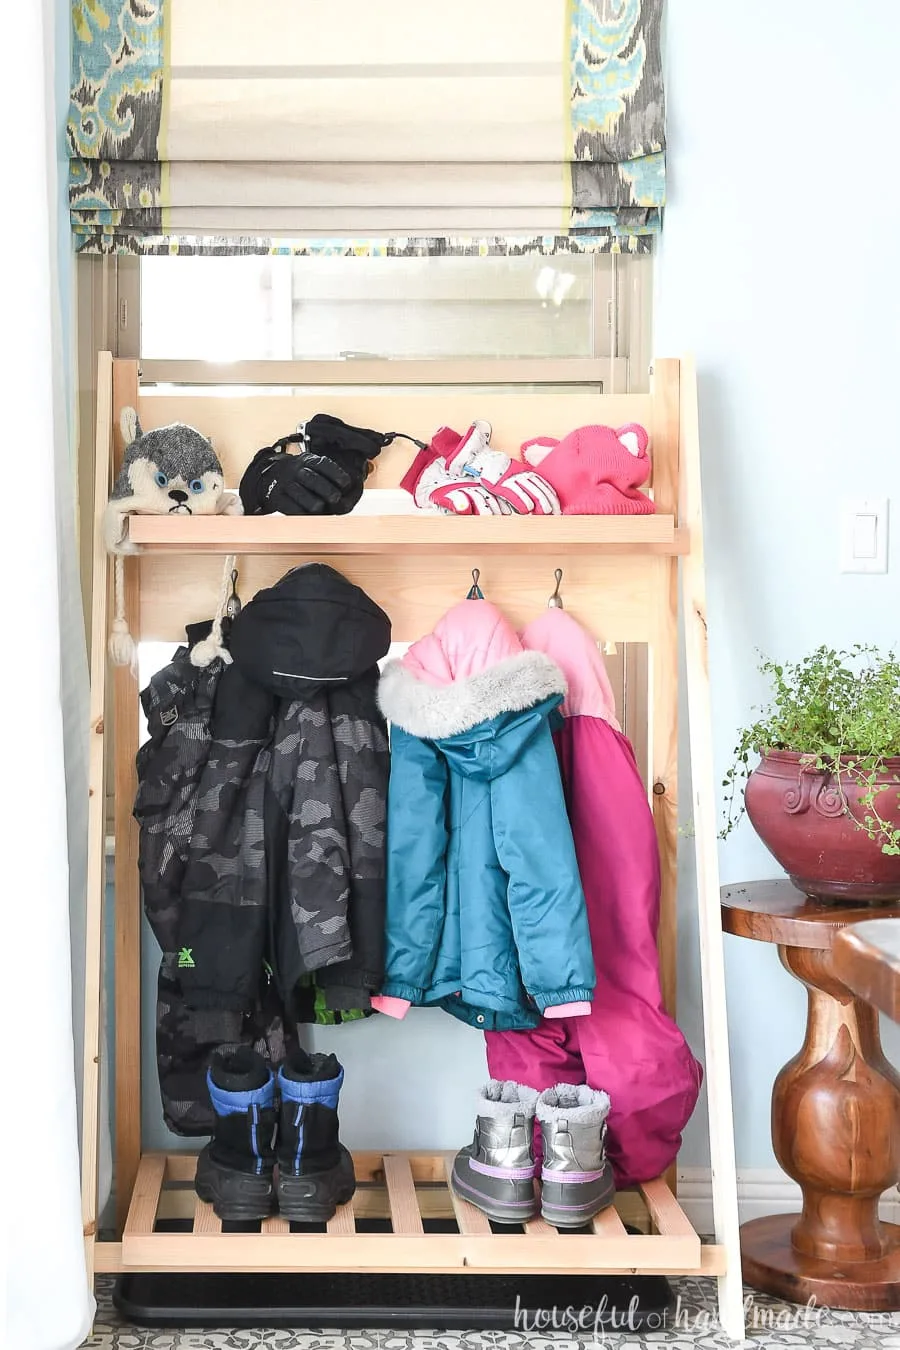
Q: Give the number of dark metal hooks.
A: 3